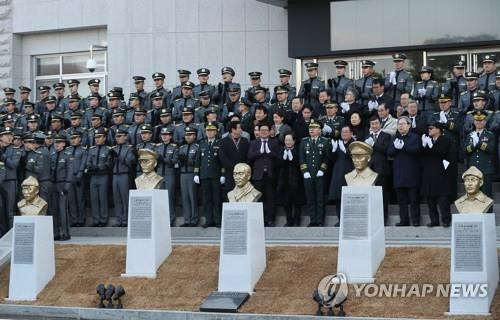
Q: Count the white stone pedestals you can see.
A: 5